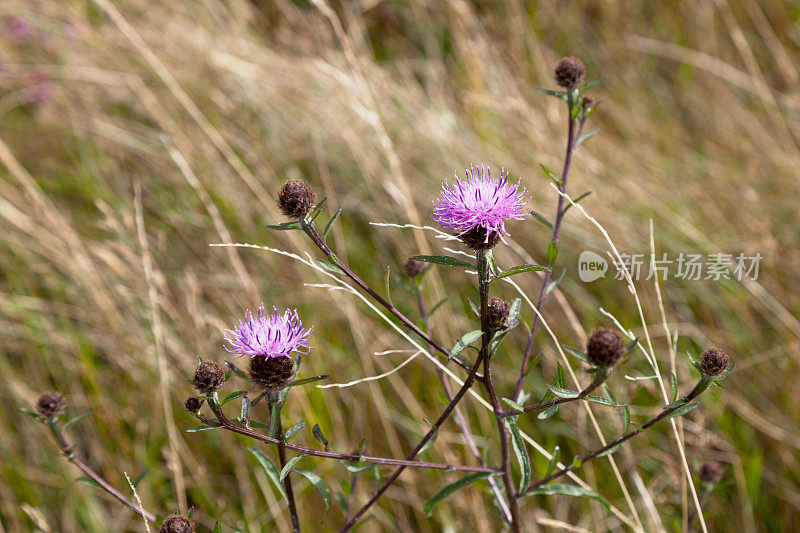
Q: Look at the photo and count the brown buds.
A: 12